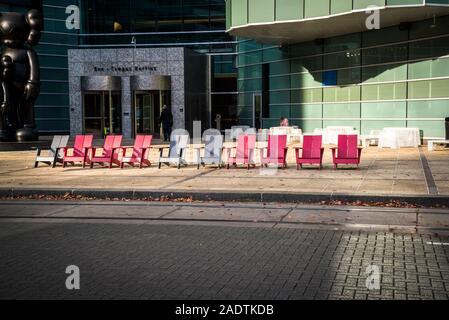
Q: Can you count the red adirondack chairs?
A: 7